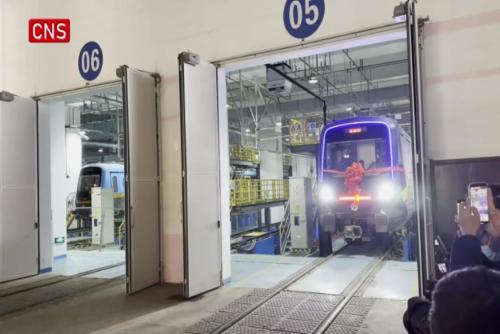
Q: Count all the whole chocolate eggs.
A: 0